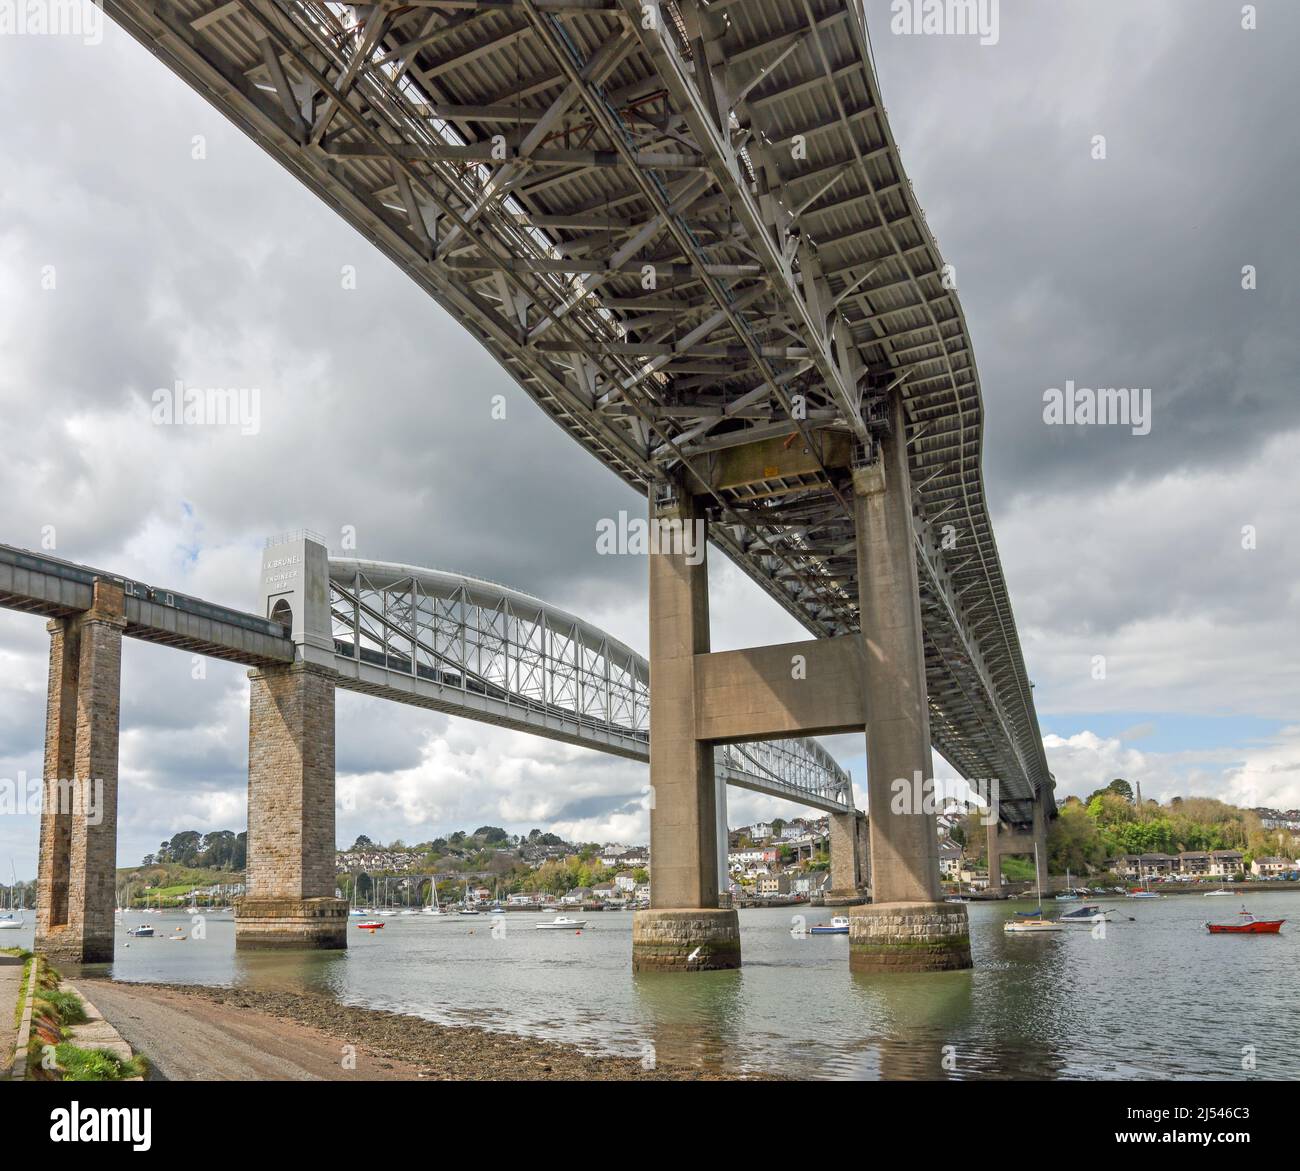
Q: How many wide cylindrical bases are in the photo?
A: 2